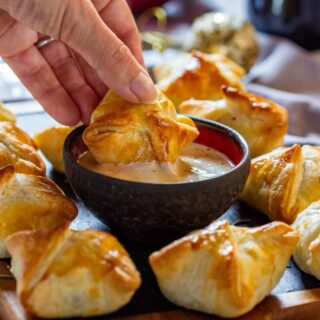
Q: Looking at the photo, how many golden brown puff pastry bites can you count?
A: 11